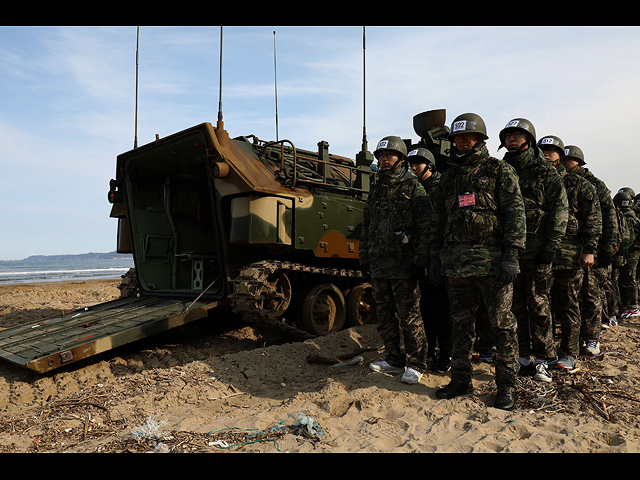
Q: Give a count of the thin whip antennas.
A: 4